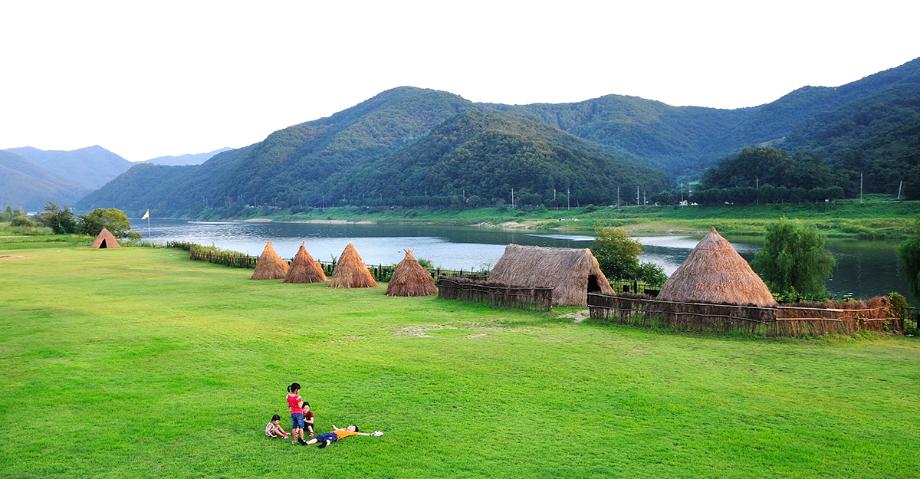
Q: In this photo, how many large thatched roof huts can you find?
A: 2